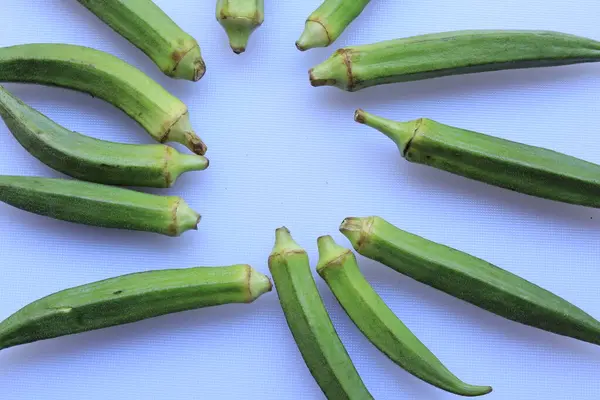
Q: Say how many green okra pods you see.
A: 12